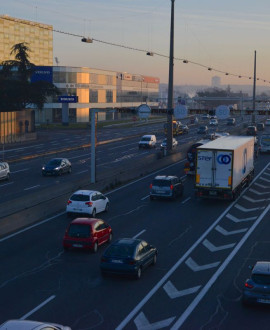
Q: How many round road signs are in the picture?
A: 3